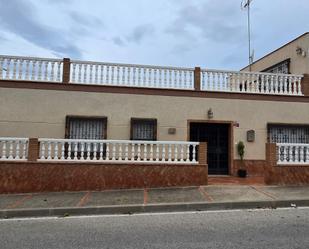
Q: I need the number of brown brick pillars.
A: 6